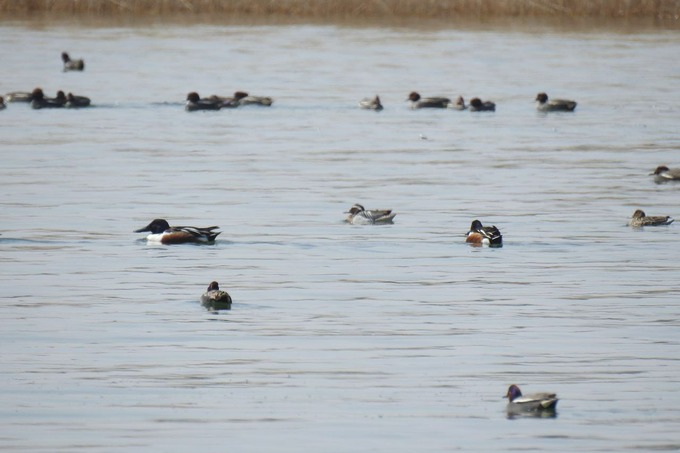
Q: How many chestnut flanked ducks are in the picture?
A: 2